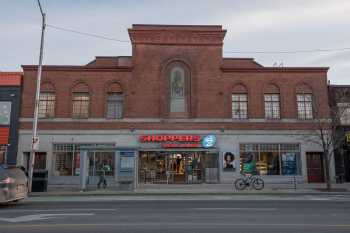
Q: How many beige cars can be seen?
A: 1